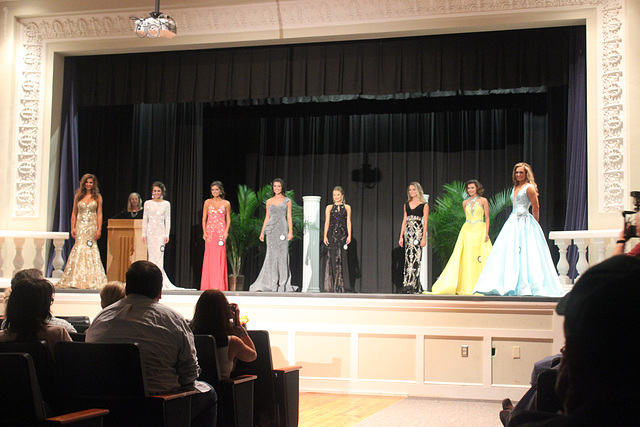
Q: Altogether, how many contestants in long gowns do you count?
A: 8